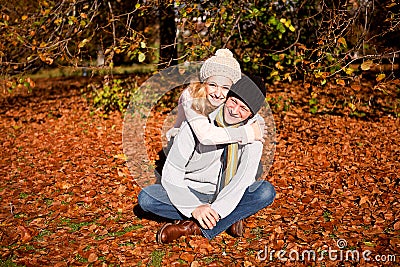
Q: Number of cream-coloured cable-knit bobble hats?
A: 1